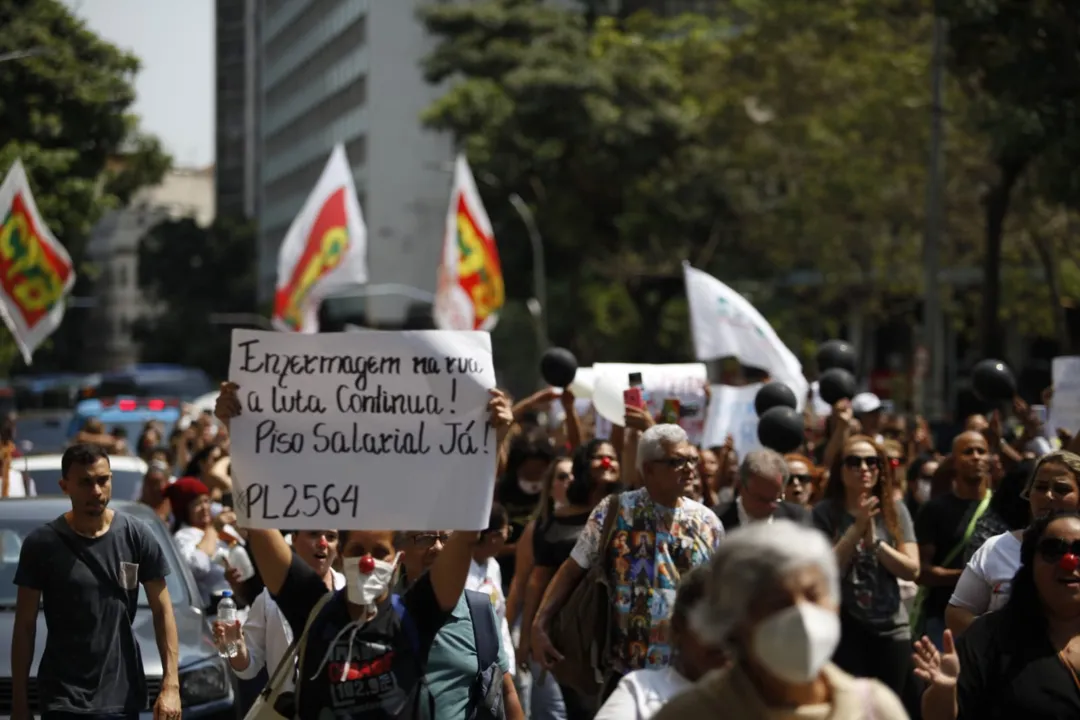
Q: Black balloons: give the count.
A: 6